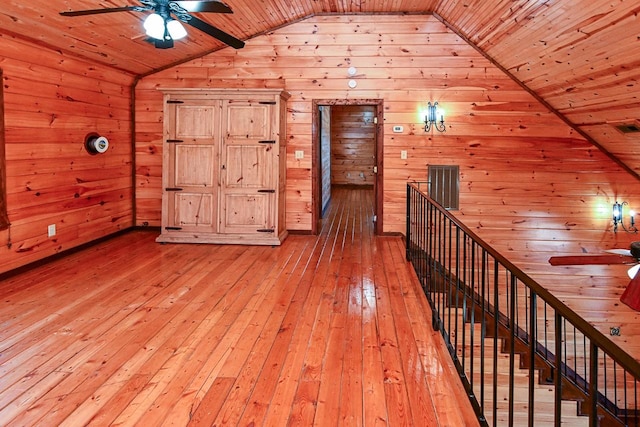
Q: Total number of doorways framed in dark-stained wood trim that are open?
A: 1